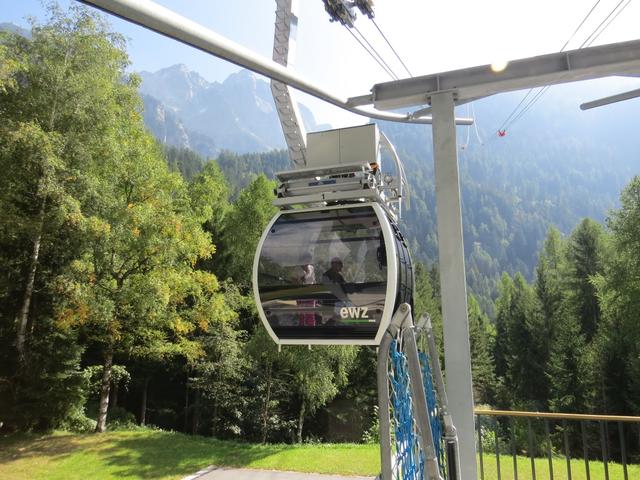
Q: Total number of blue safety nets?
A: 2